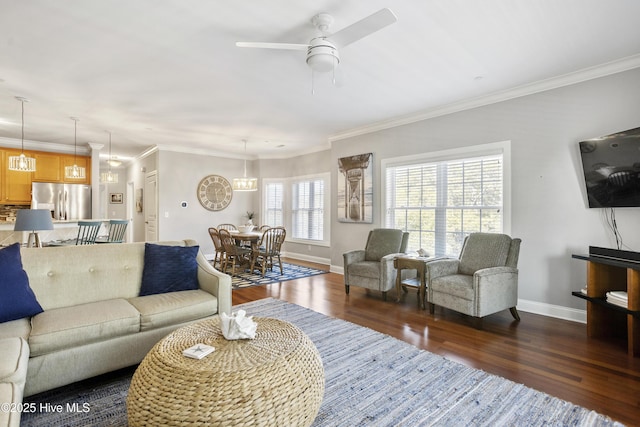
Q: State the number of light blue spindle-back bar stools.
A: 2